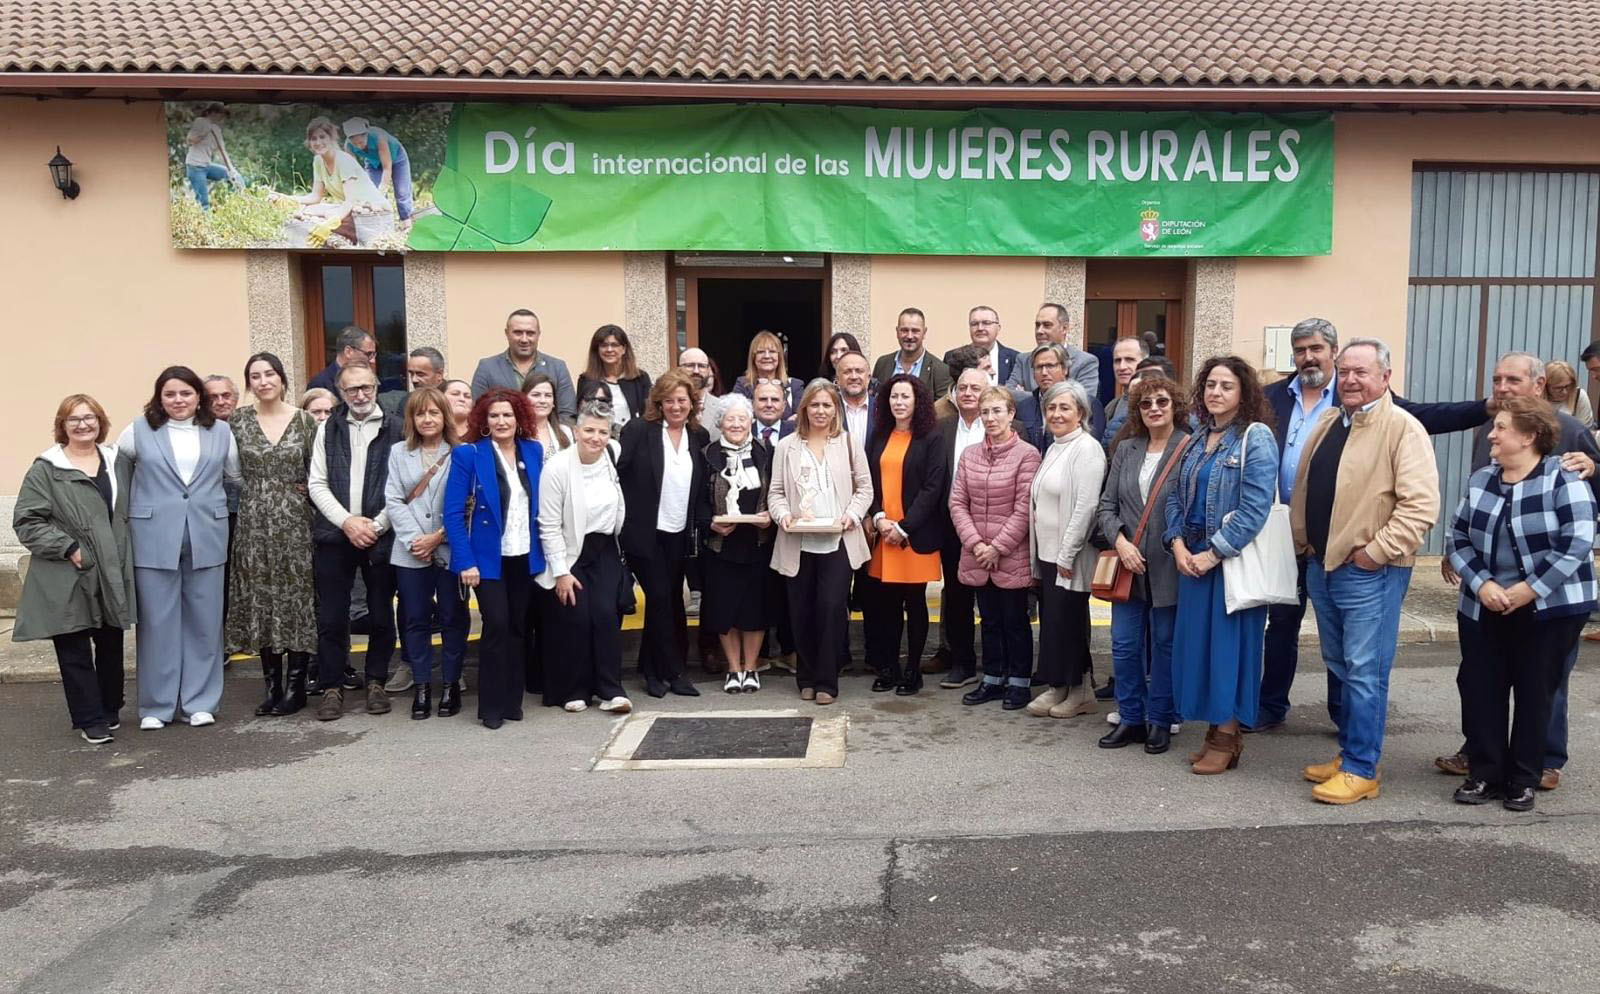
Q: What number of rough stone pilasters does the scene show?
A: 6